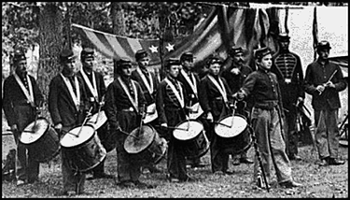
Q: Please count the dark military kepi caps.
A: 12